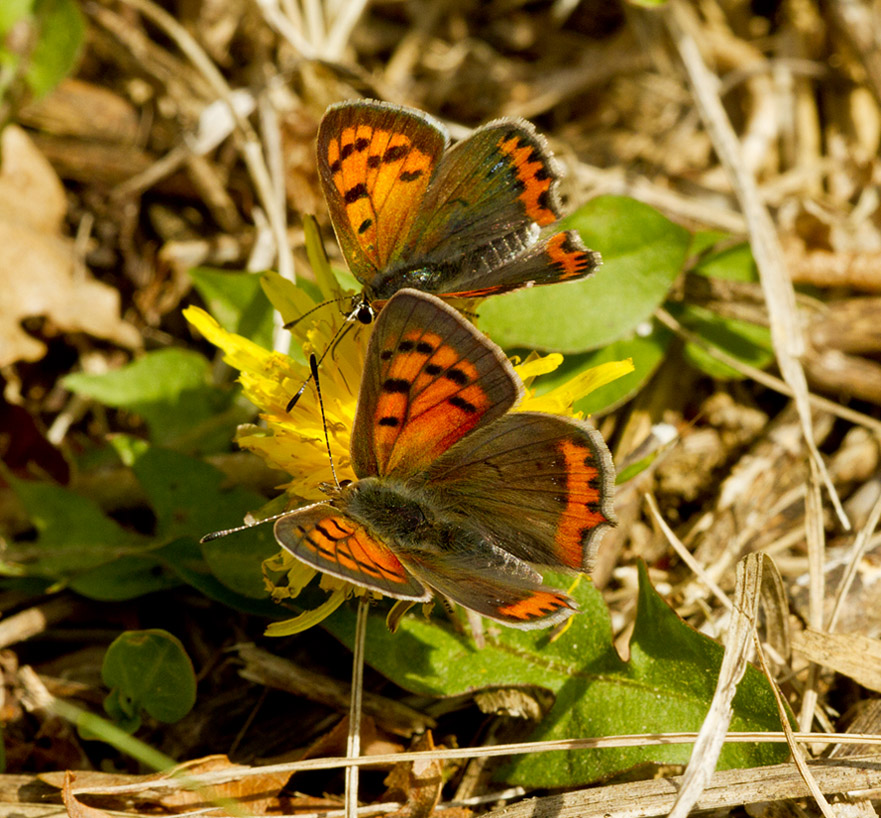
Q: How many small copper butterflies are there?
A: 2